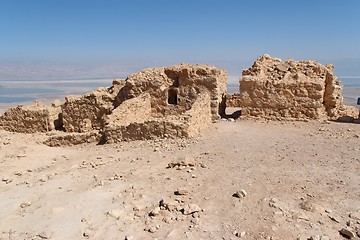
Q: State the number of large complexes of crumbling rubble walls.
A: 2